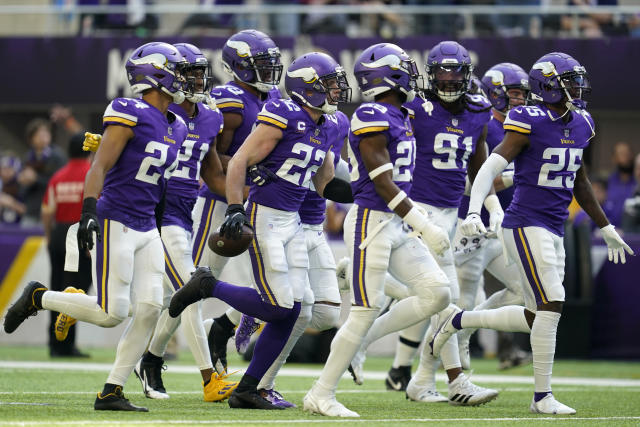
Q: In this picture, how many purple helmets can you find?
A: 8